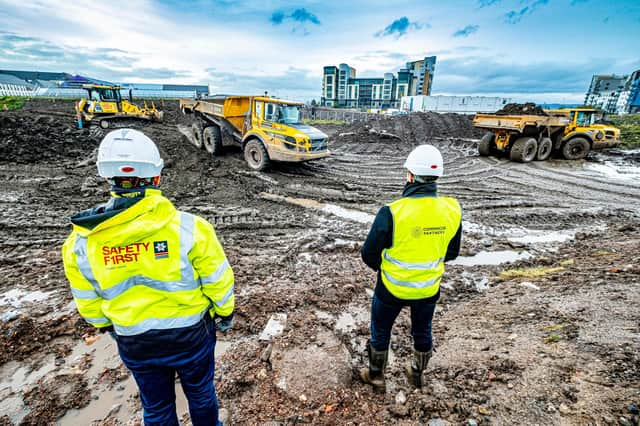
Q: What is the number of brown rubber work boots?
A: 2